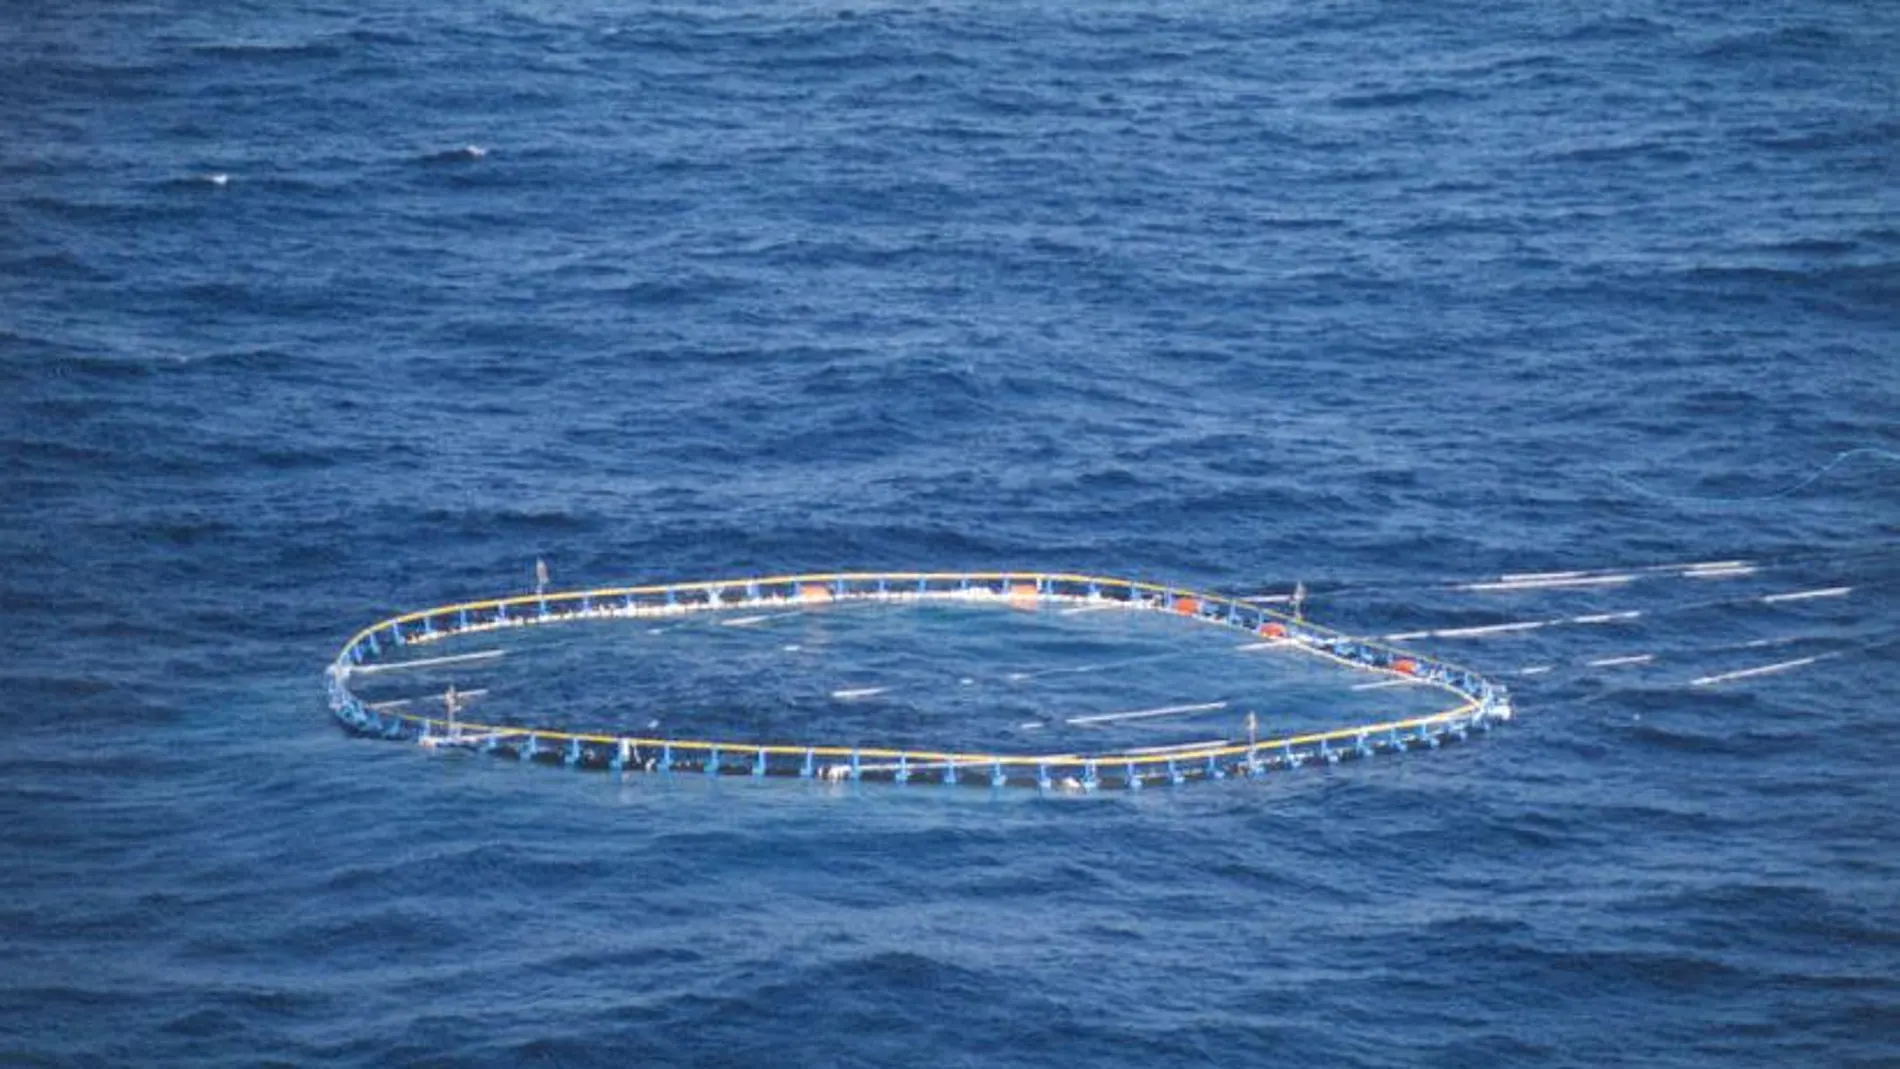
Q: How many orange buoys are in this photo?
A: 5